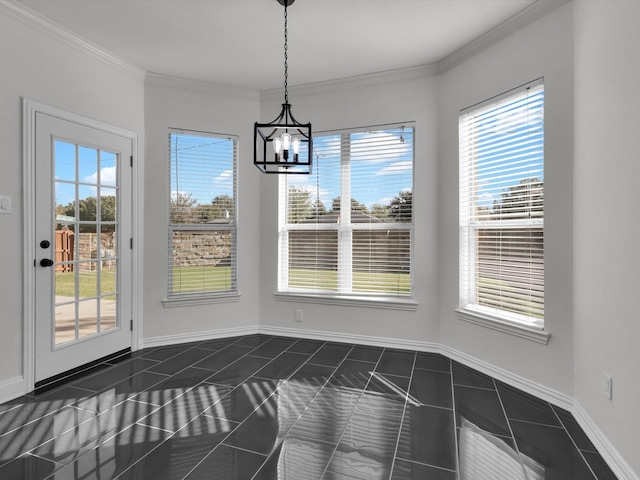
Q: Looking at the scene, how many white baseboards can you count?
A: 5